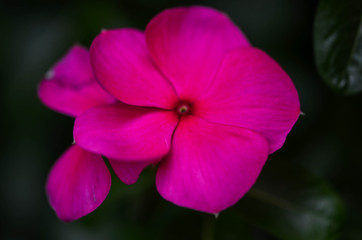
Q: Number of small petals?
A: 3